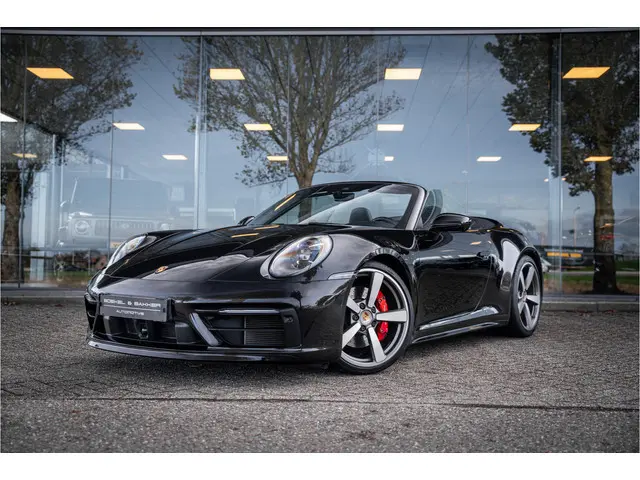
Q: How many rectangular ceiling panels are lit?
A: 15